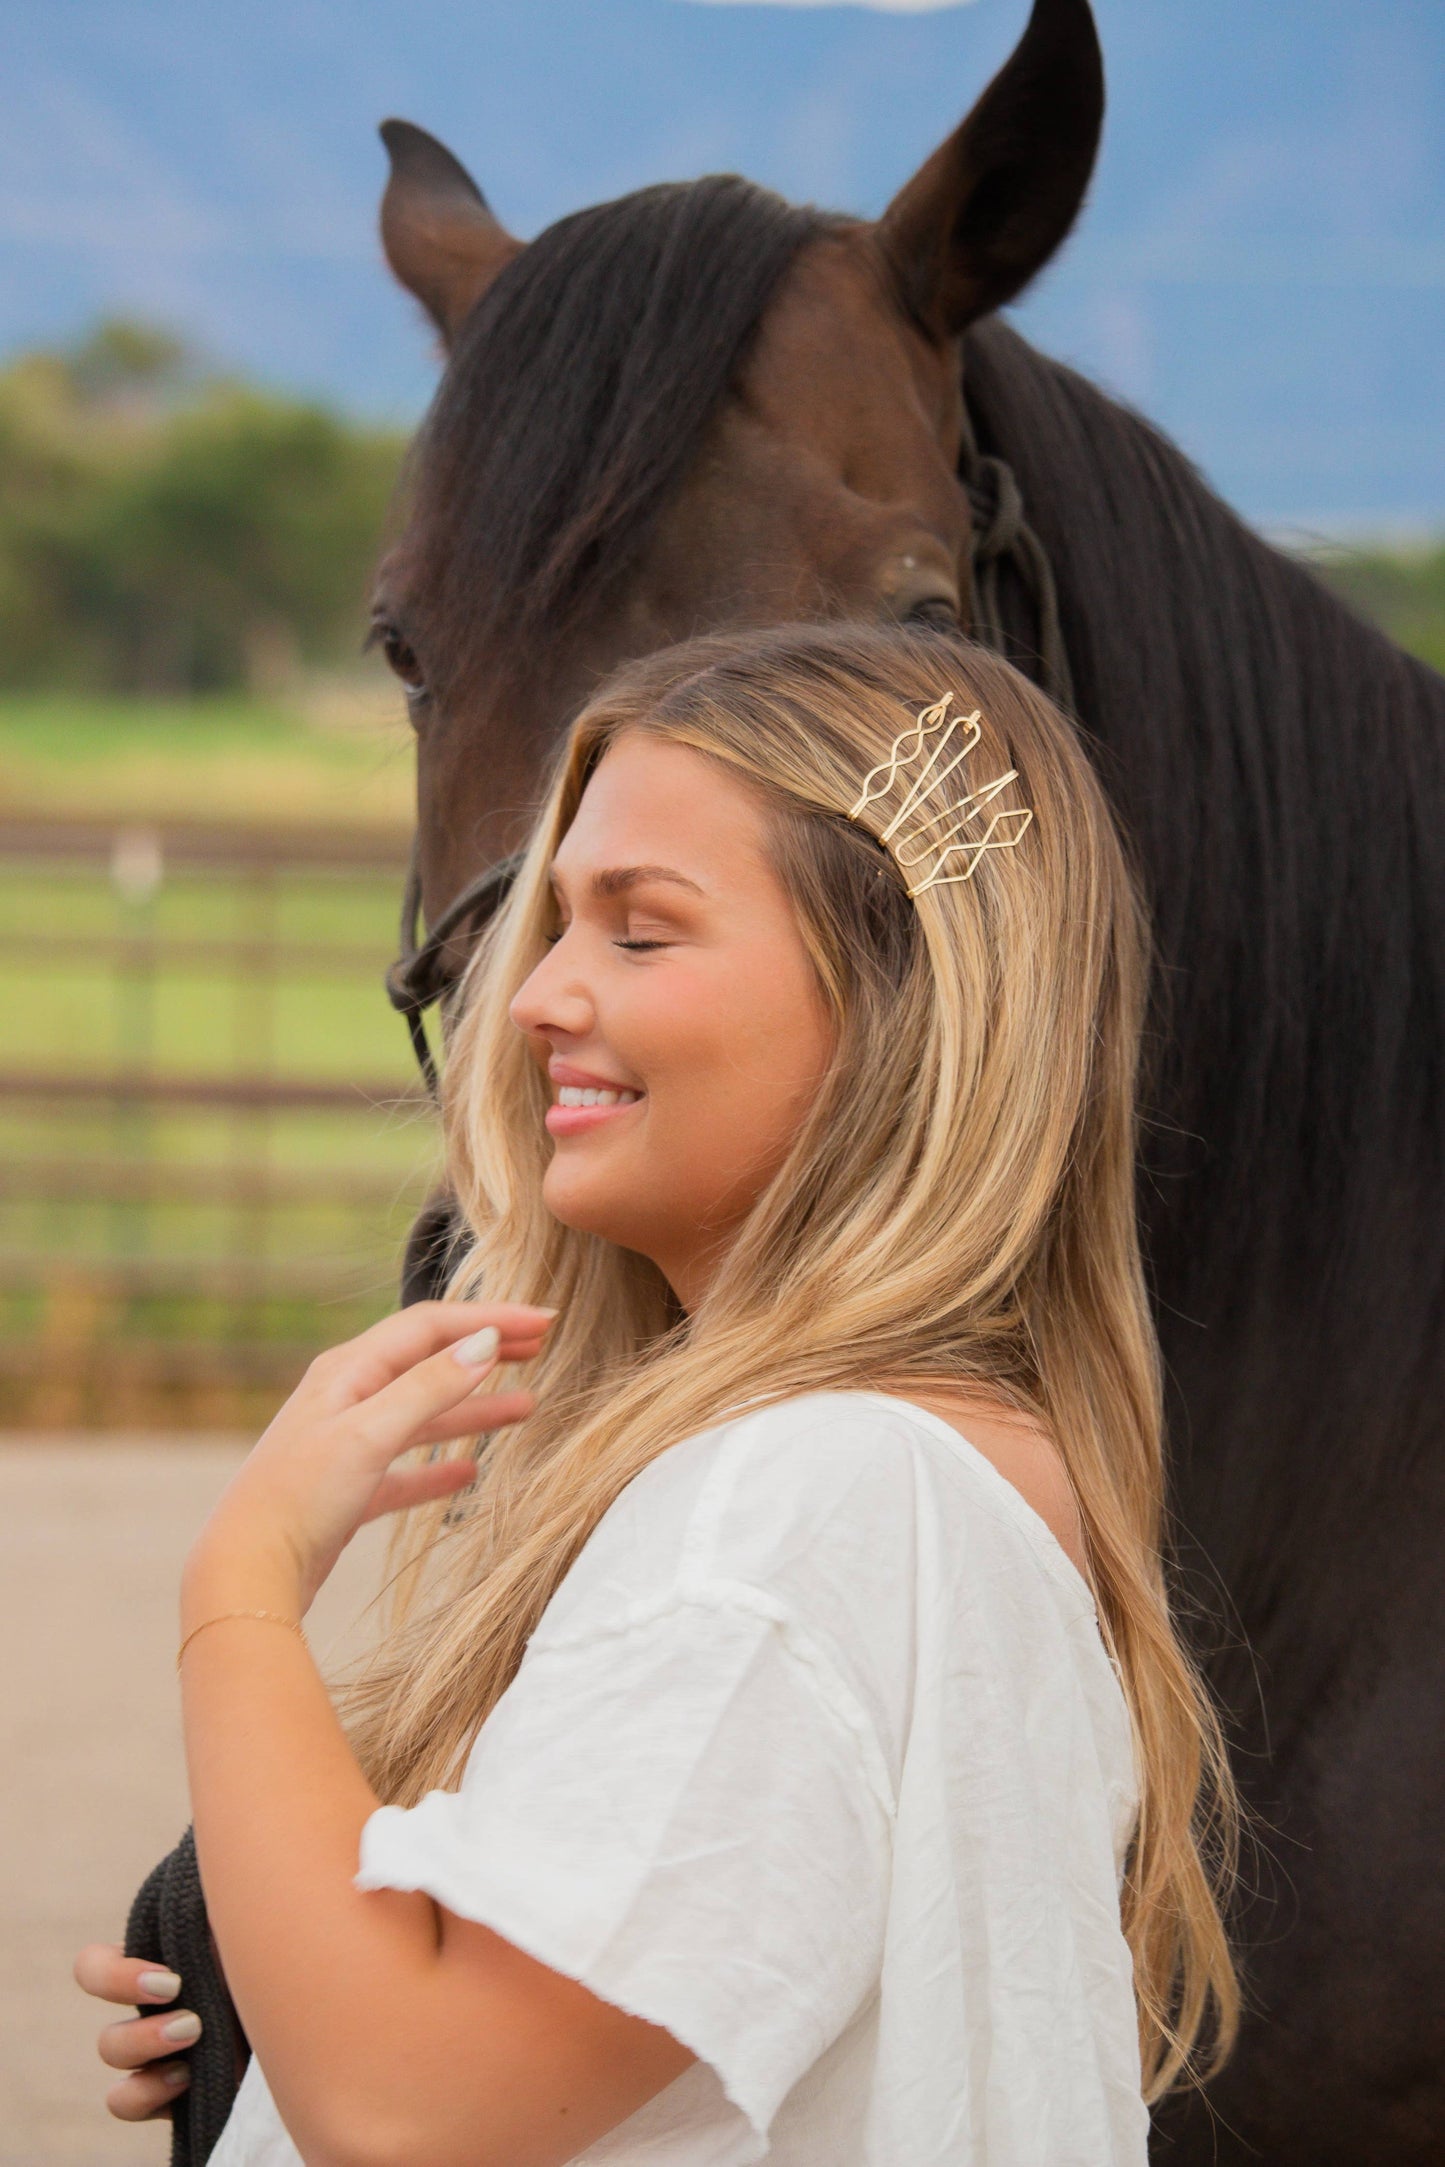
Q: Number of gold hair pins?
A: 4